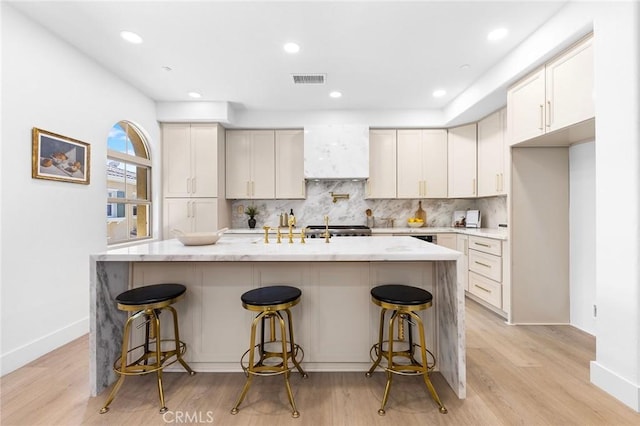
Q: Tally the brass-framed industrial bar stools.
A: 3